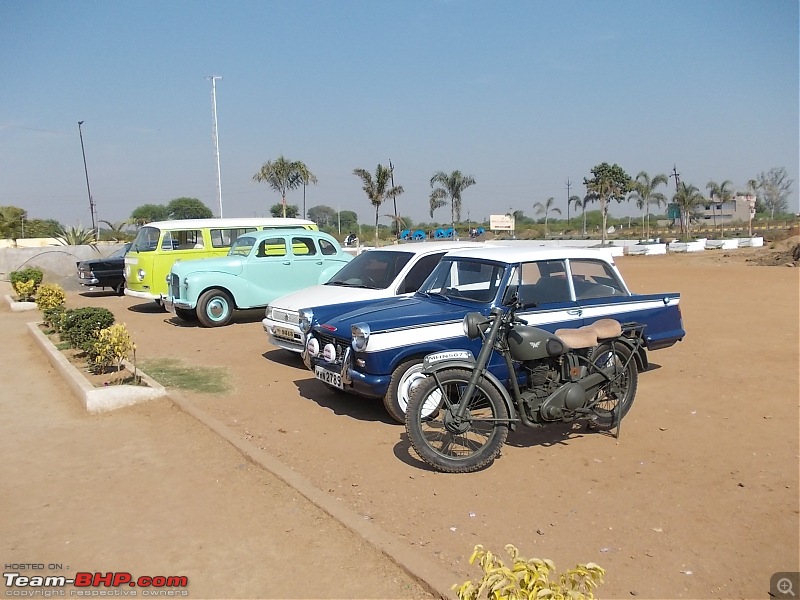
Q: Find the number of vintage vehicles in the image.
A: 5